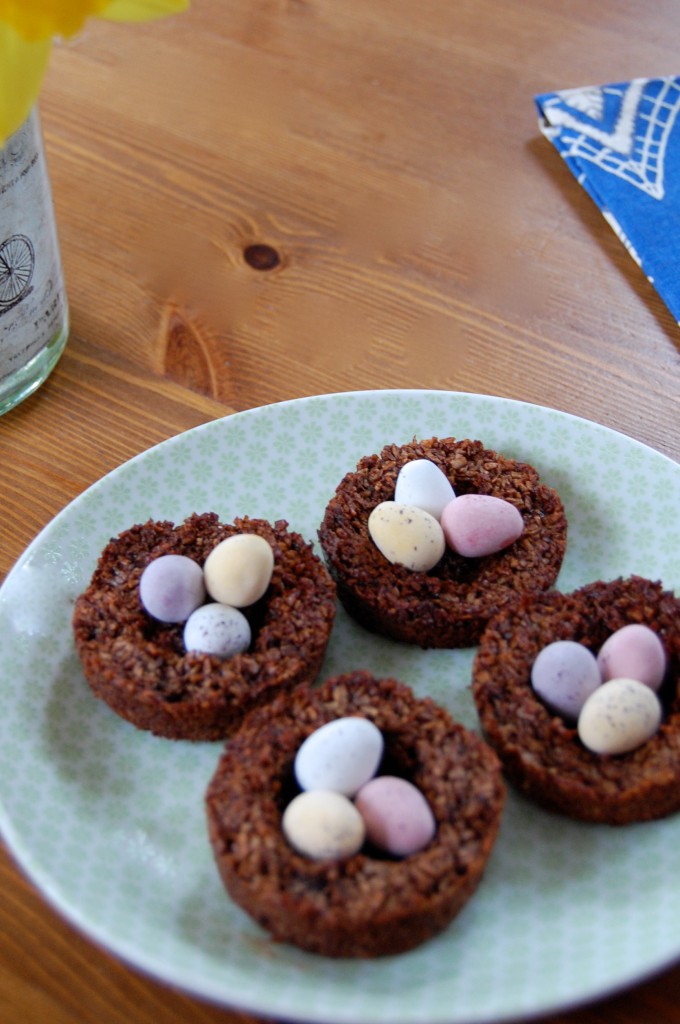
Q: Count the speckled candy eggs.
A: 12